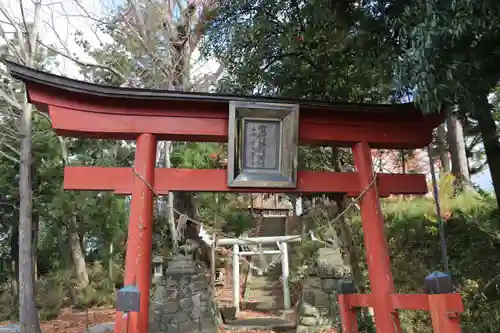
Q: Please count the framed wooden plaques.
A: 1